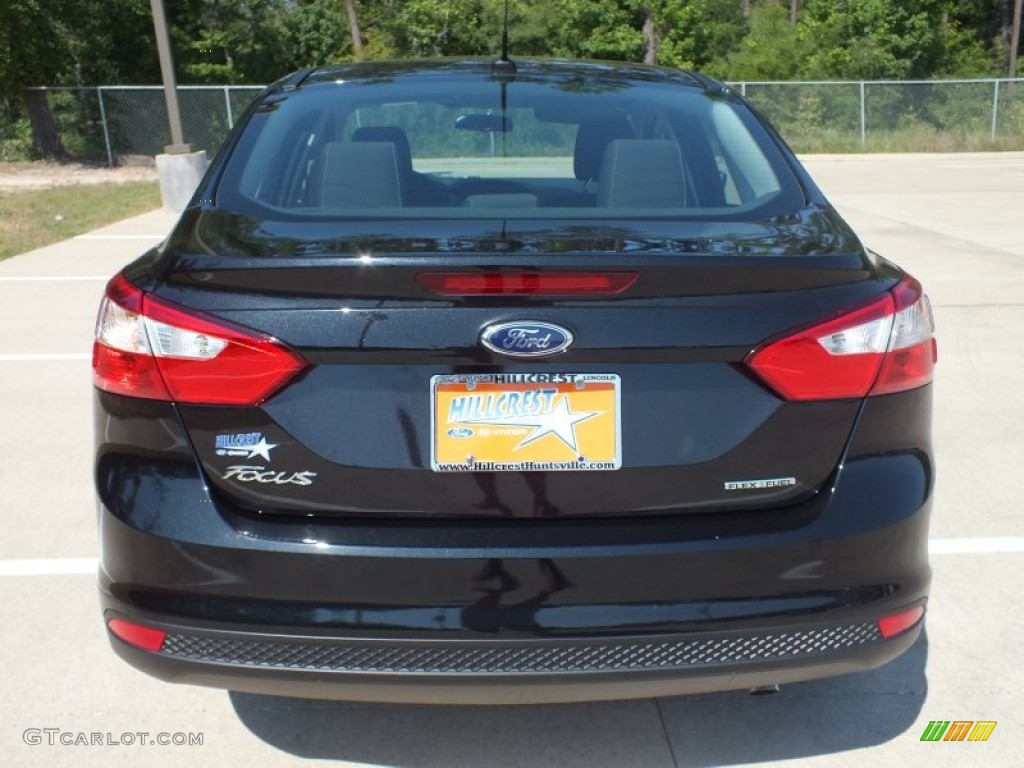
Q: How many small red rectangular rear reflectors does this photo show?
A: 2